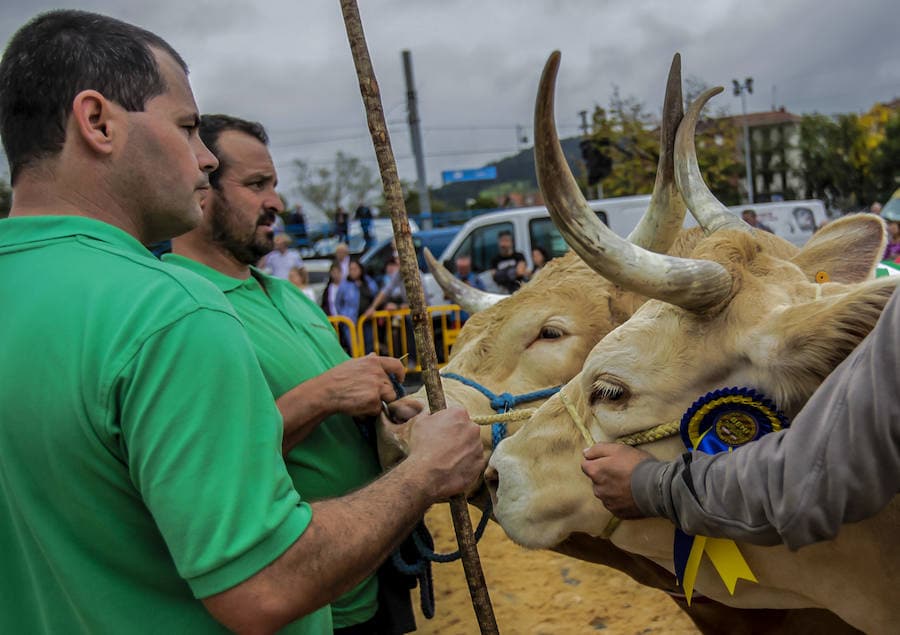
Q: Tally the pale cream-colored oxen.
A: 2